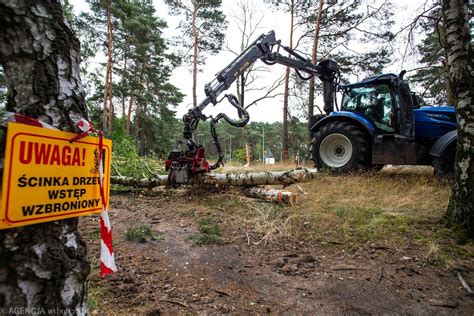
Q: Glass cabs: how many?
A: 1